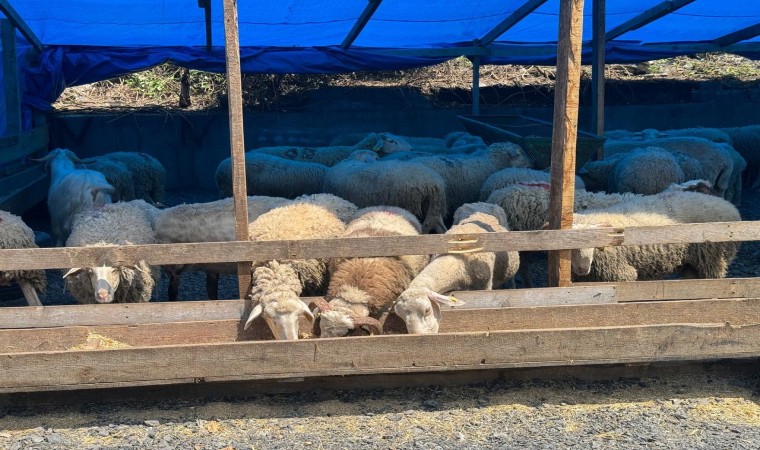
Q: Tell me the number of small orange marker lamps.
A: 0